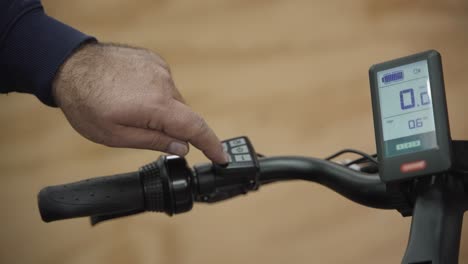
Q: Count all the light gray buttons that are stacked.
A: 3